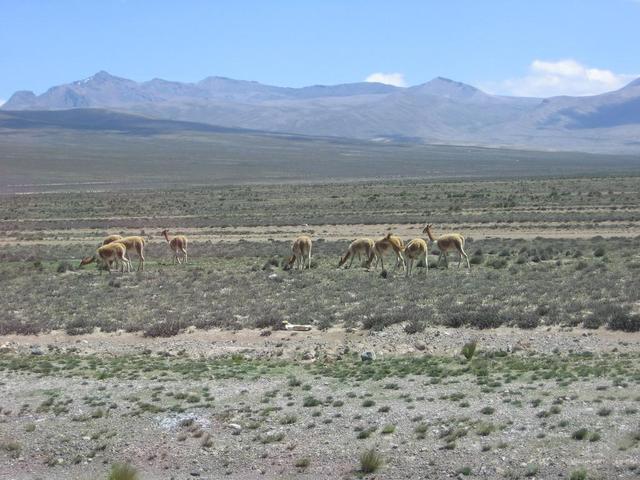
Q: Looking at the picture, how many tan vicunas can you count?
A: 9